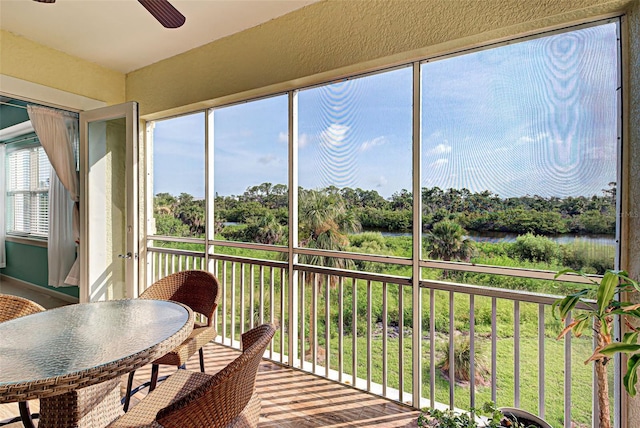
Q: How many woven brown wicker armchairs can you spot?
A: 3